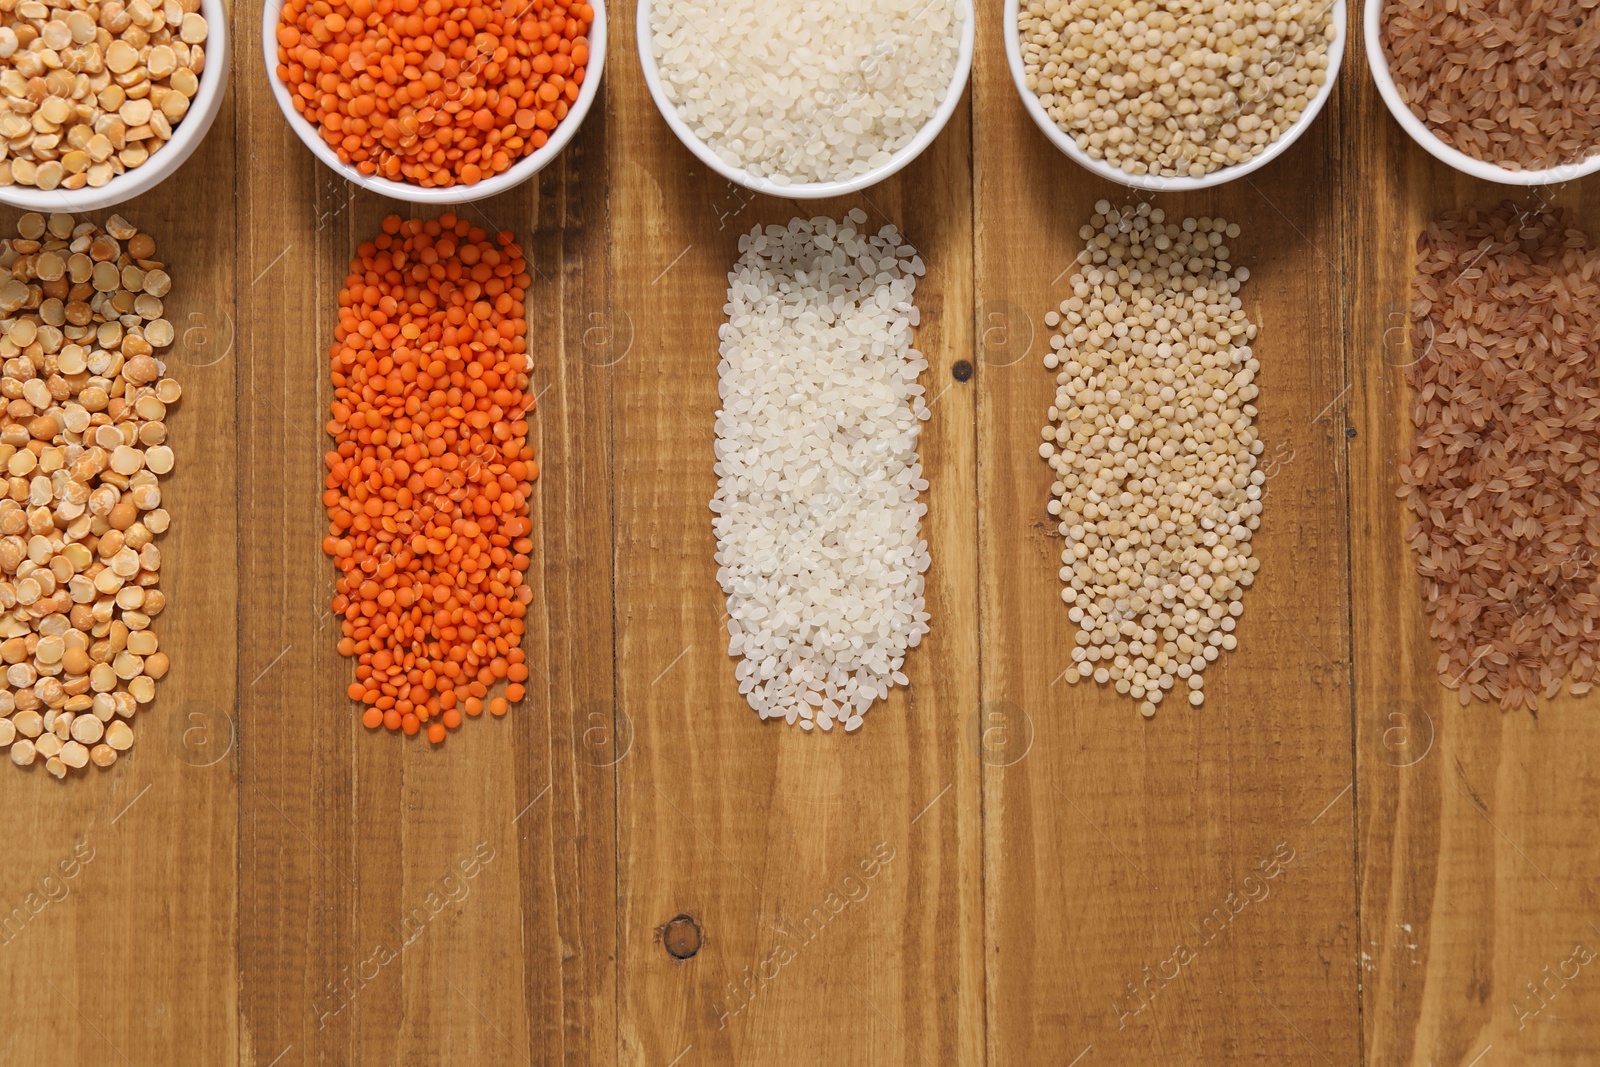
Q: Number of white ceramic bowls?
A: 5